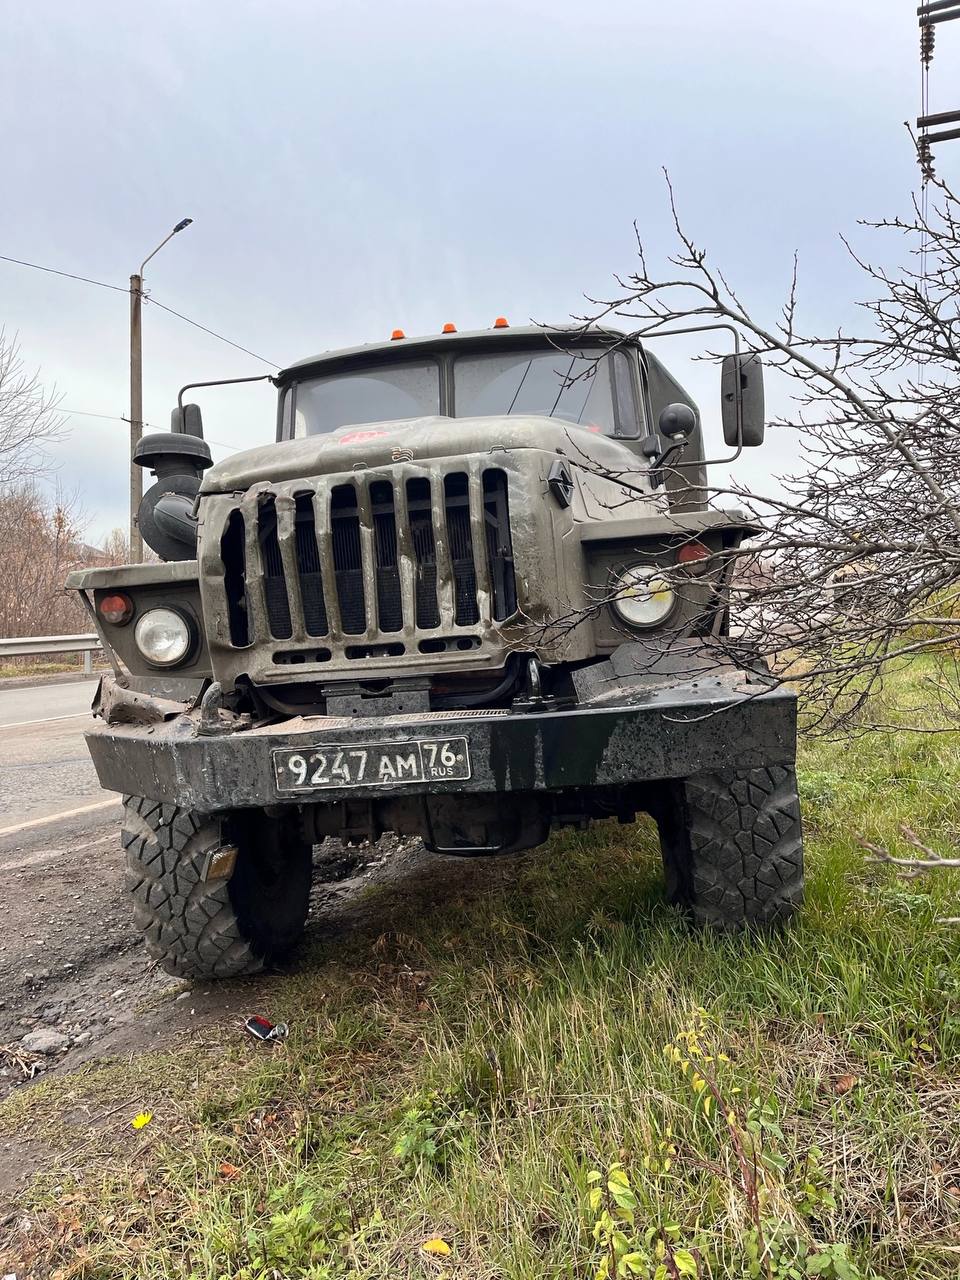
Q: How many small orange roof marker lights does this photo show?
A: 3